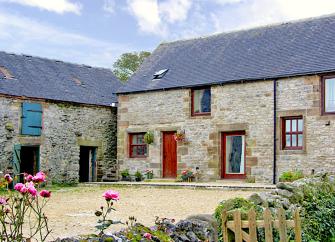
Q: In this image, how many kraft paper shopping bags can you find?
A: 0